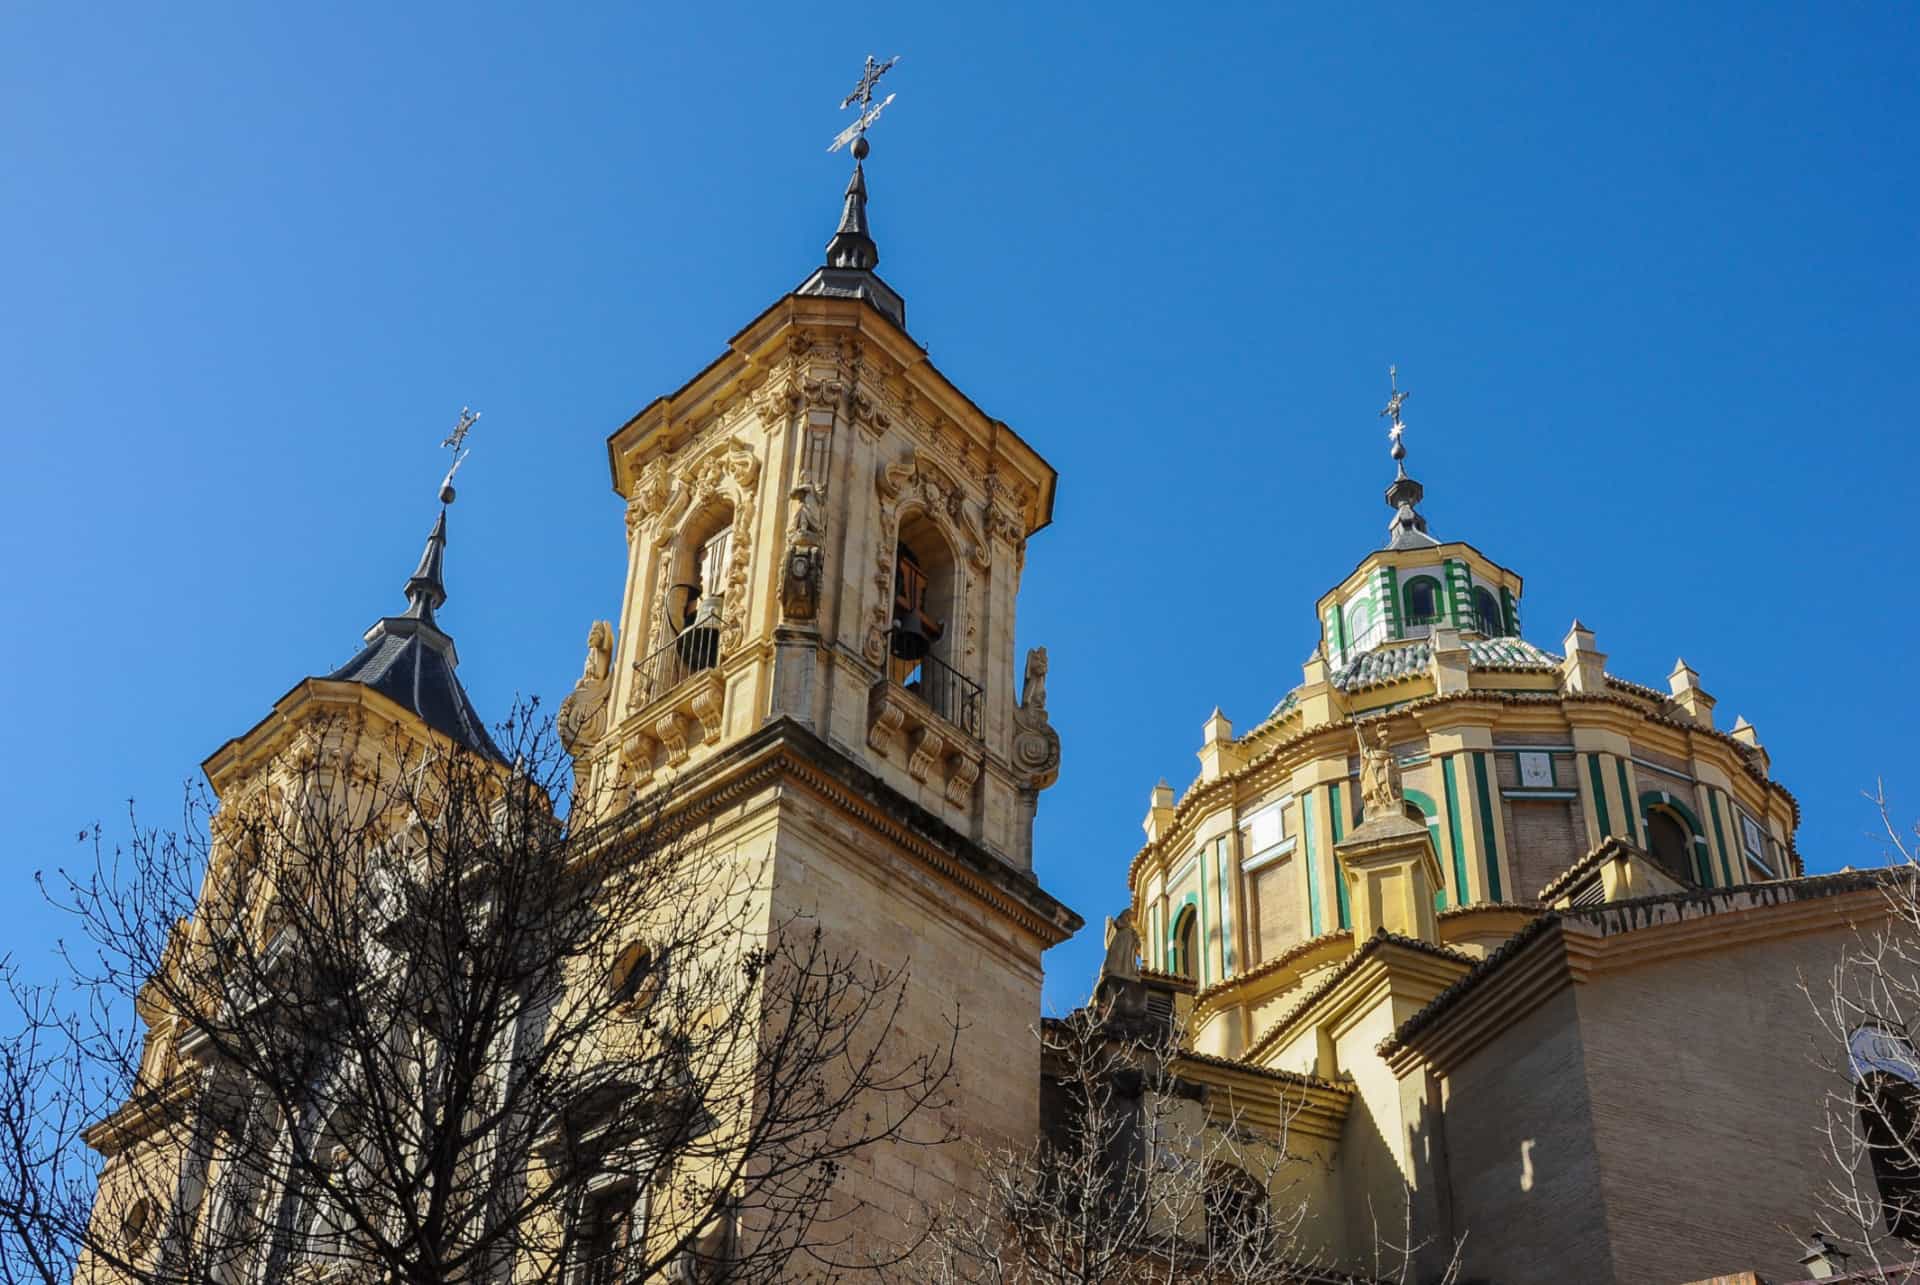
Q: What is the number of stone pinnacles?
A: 7